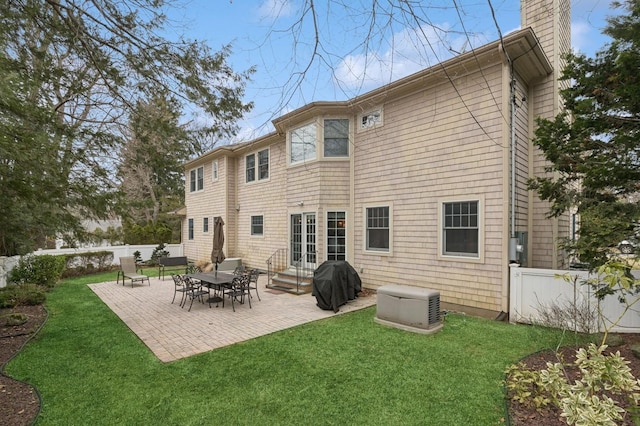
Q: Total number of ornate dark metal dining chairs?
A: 6